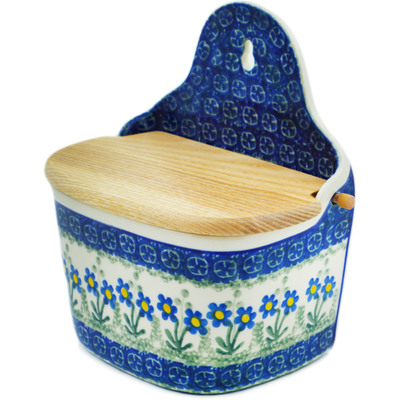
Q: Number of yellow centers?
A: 14